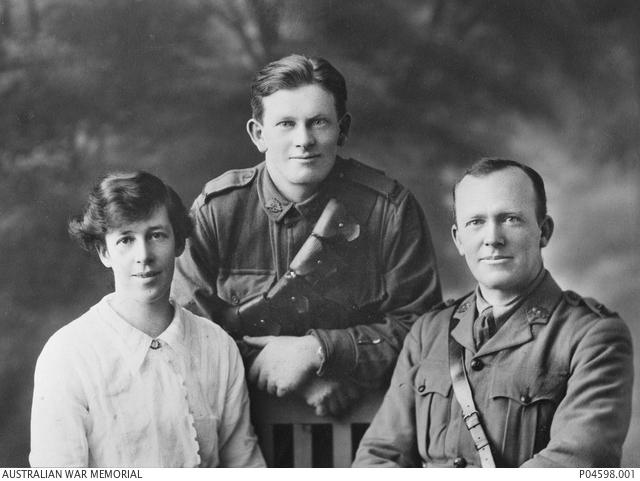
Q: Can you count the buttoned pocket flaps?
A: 4